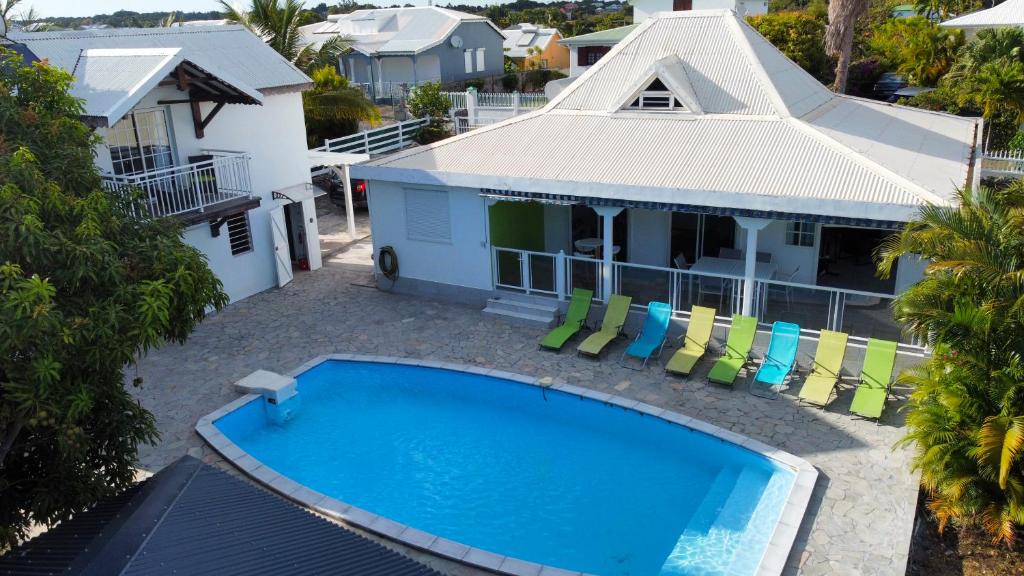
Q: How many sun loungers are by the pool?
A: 8